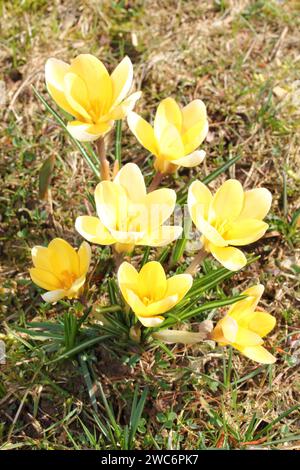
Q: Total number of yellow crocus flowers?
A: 7